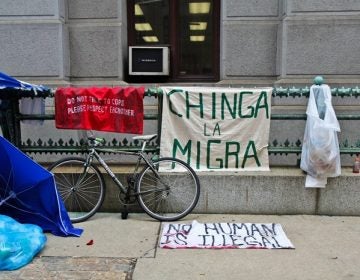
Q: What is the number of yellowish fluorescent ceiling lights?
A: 6